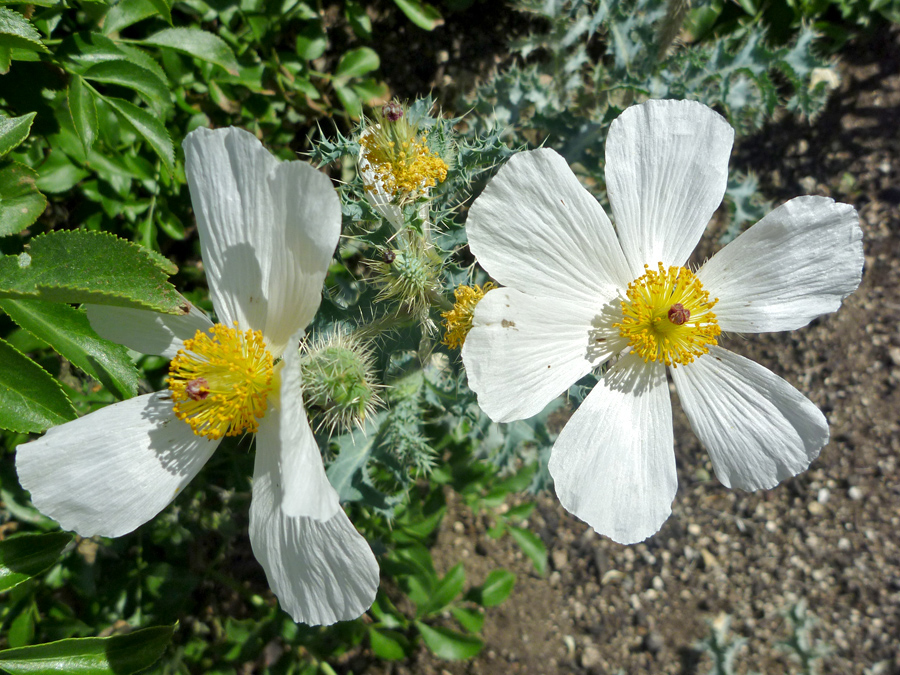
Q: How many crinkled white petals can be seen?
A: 12